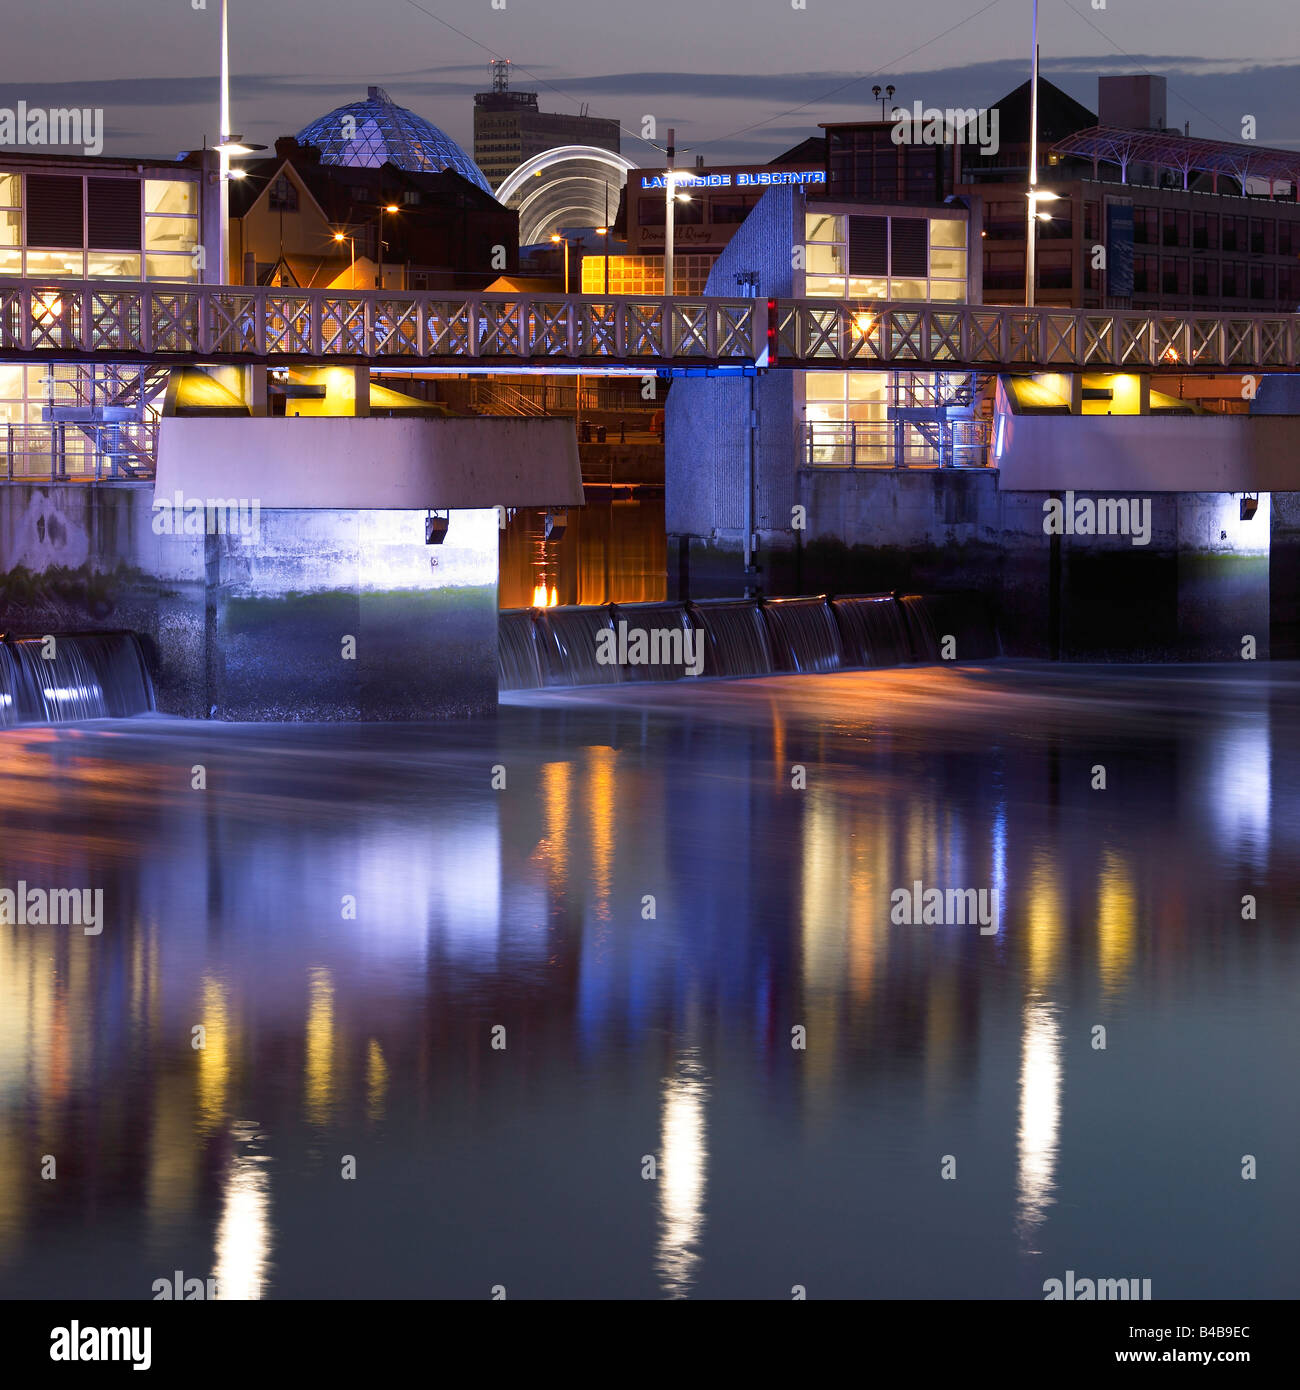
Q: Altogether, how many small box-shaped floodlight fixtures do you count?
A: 3